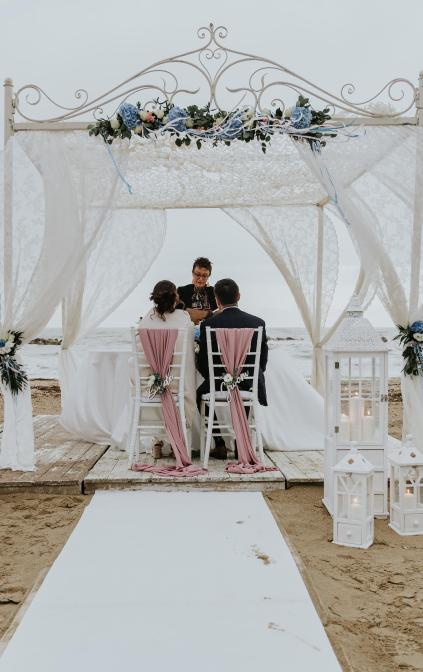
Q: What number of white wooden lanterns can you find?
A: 3